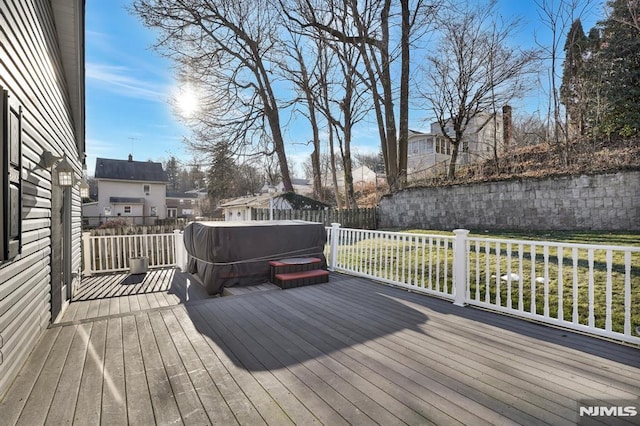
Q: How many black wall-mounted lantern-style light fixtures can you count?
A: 2